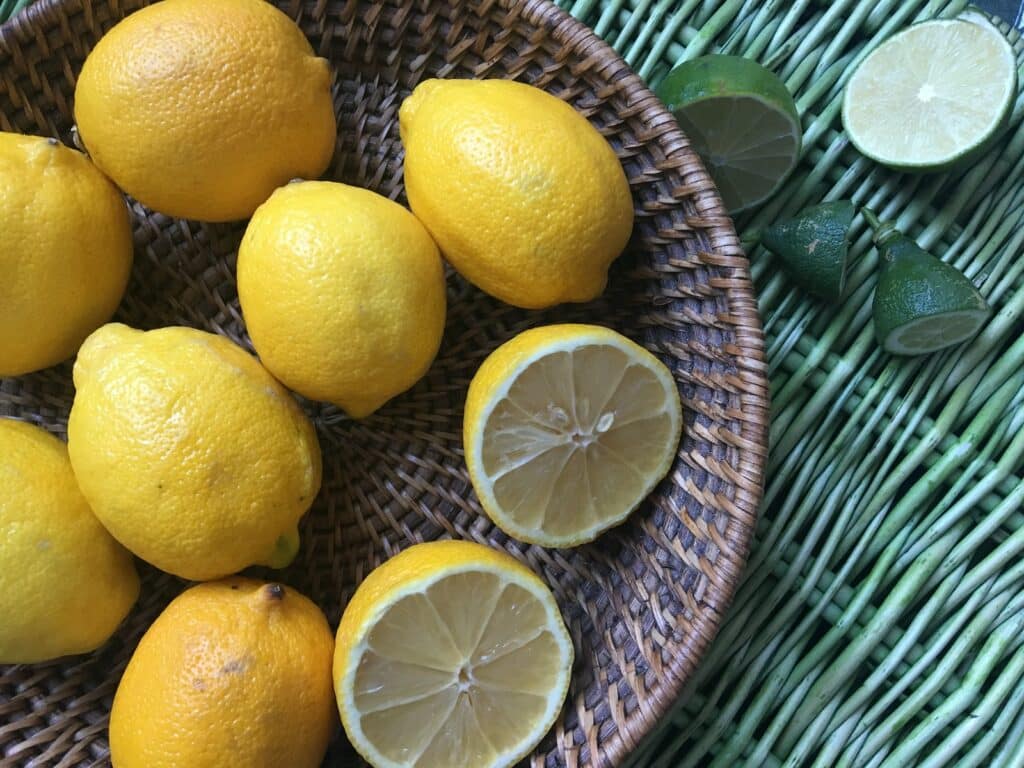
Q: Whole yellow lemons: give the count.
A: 7